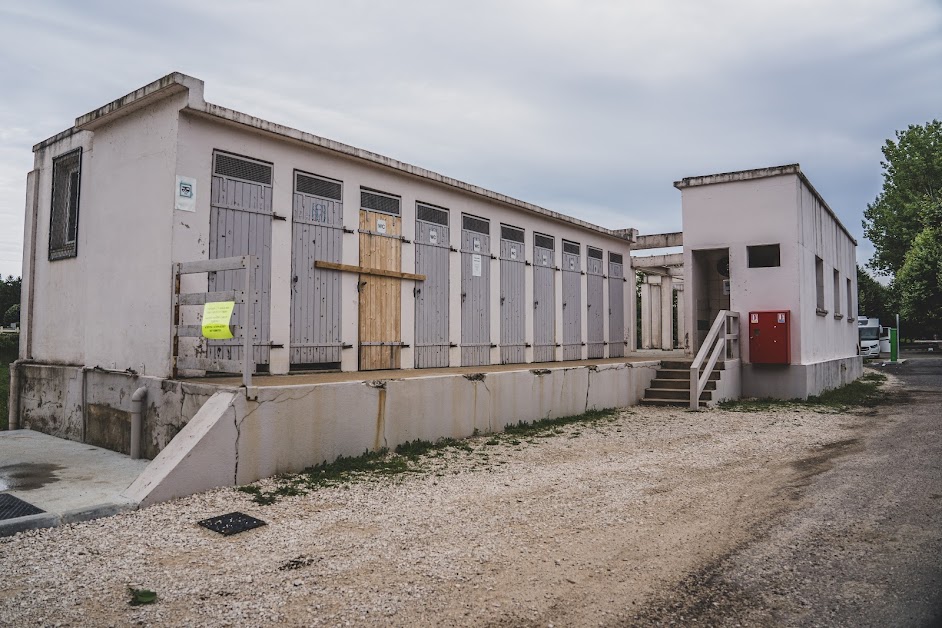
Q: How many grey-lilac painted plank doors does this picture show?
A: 9